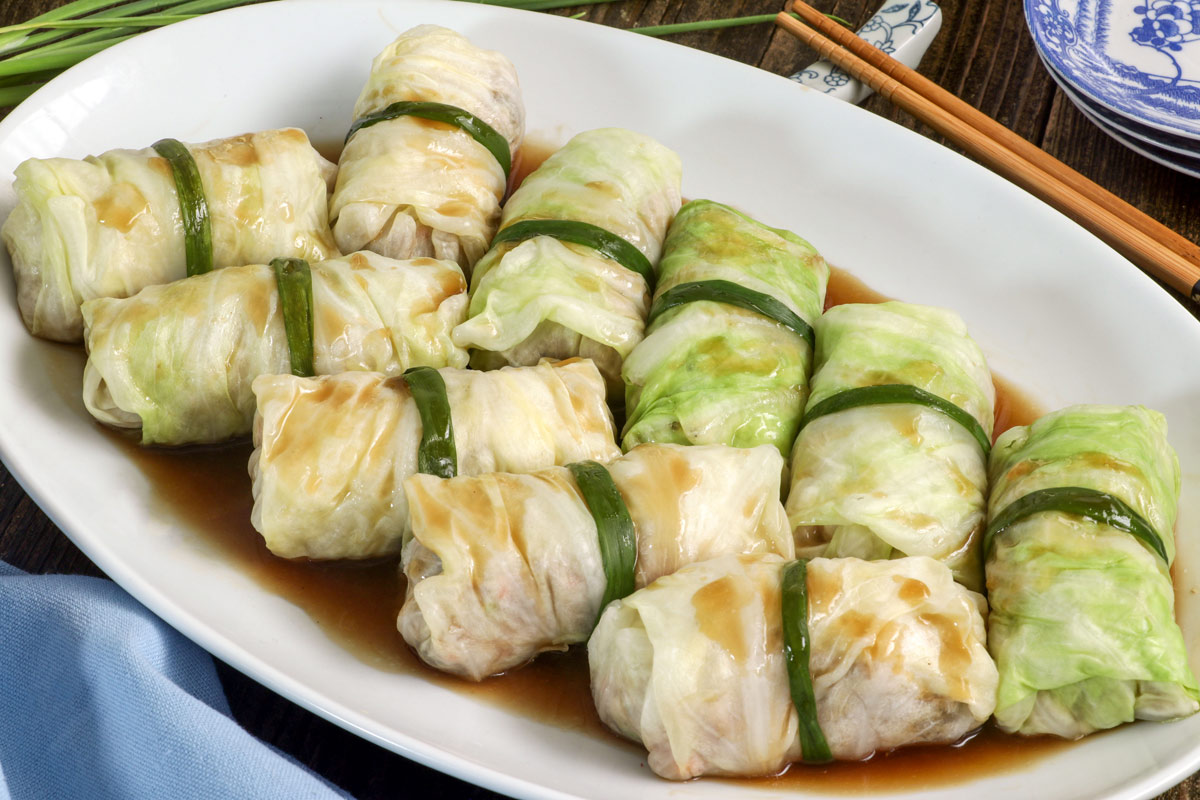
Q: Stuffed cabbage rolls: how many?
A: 10